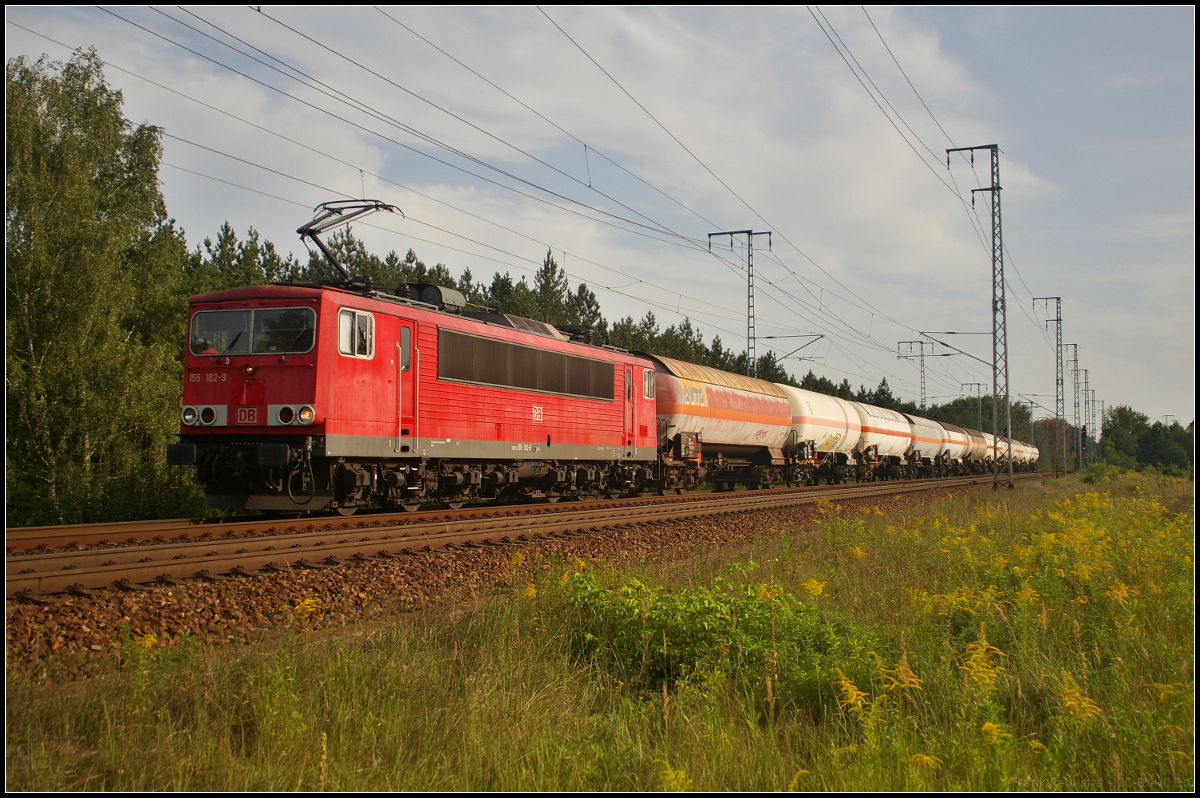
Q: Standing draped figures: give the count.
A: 0